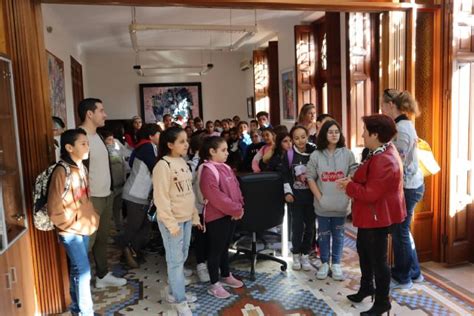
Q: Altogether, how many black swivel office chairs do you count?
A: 1